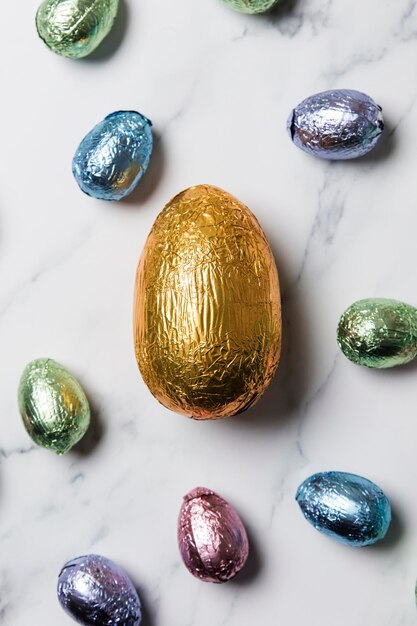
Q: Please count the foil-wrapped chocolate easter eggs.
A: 10